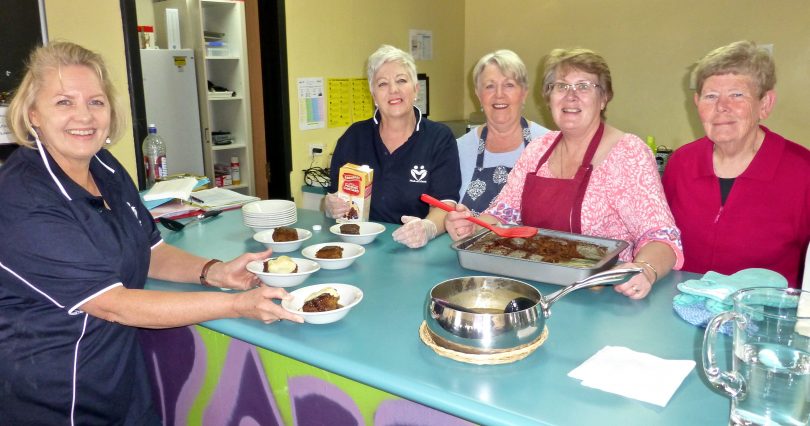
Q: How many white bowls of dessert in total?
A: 5